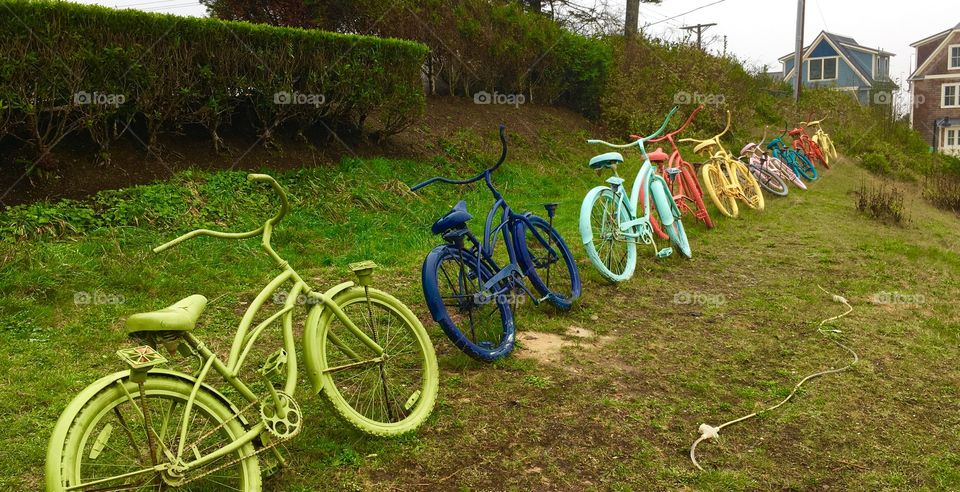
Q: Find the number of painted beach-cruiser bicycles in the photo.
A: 9